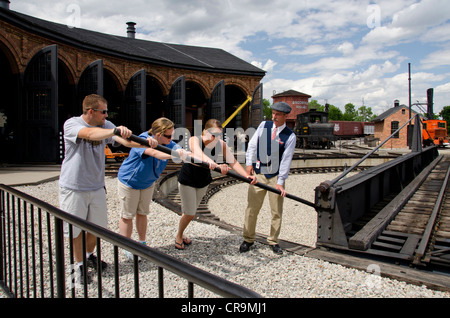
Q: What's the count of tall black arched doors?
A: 6